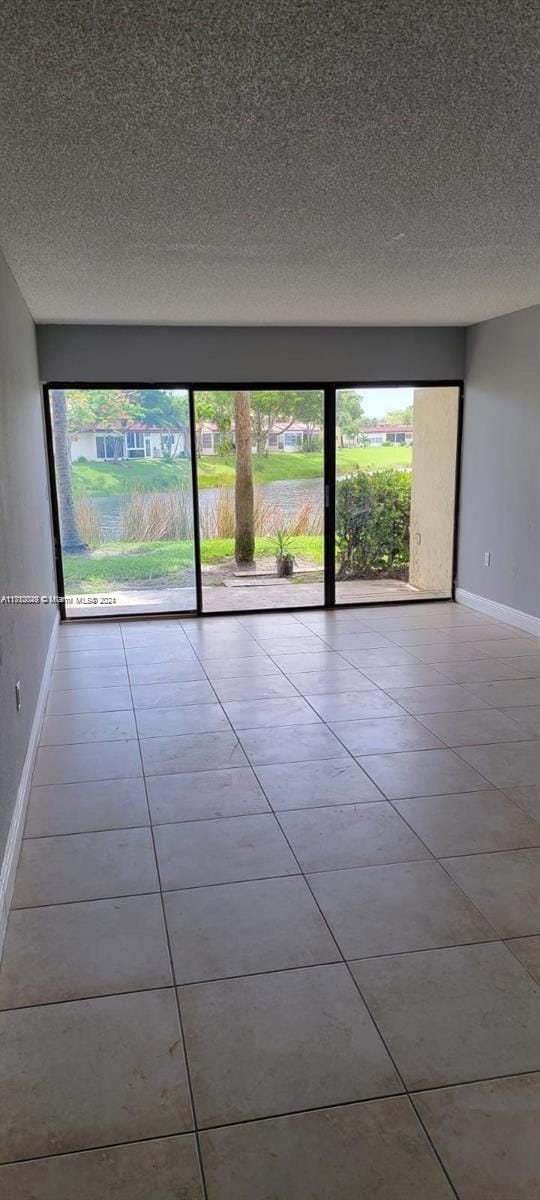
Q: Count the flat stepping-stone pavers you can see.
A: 2